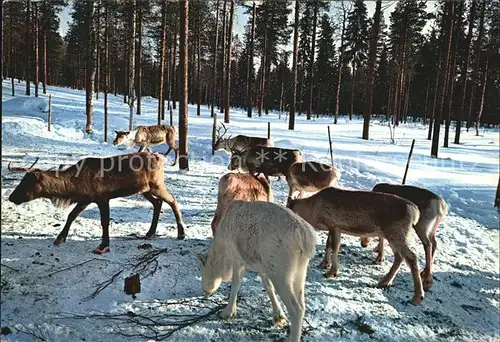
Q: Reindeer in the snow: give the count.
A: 9